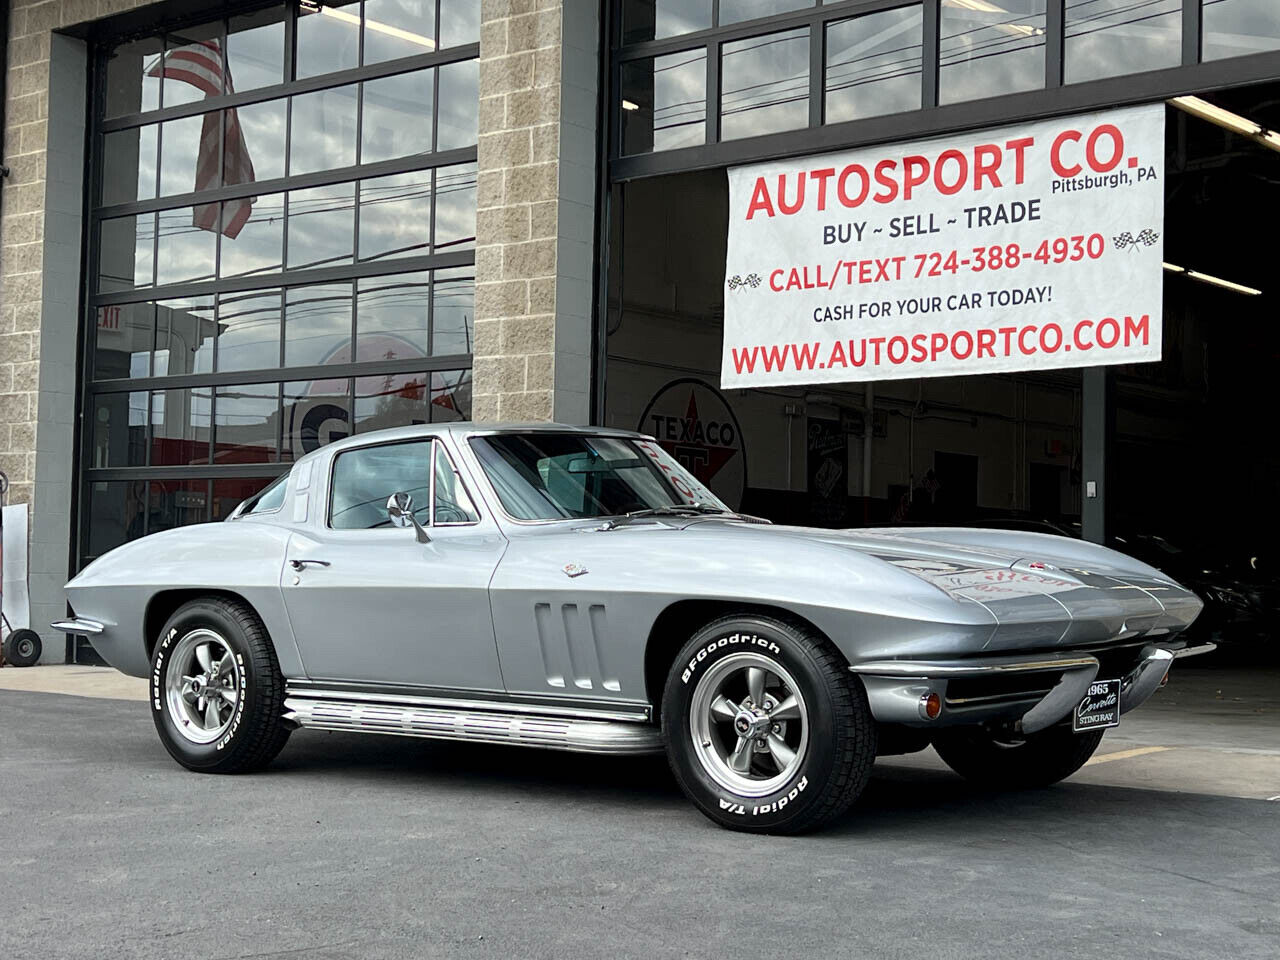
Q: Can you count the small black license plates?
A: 1